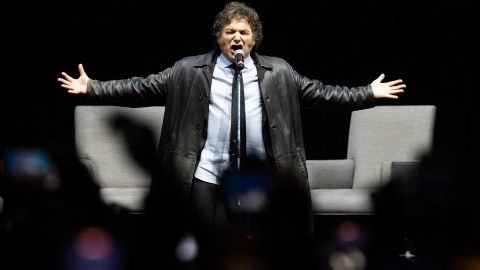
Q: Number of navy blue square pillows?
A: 0